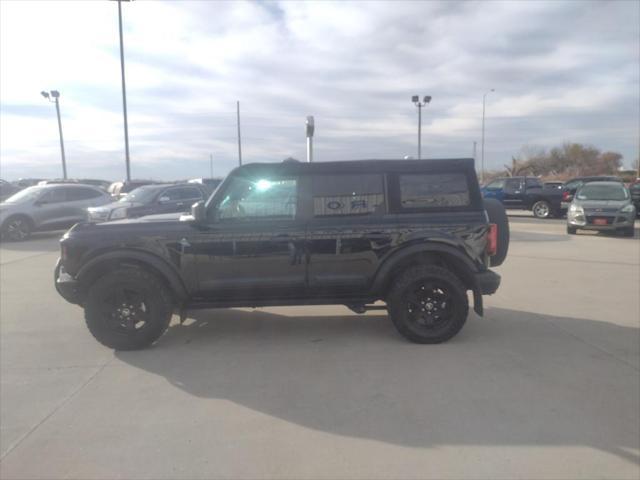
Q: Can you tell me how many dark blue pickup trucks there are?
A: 1